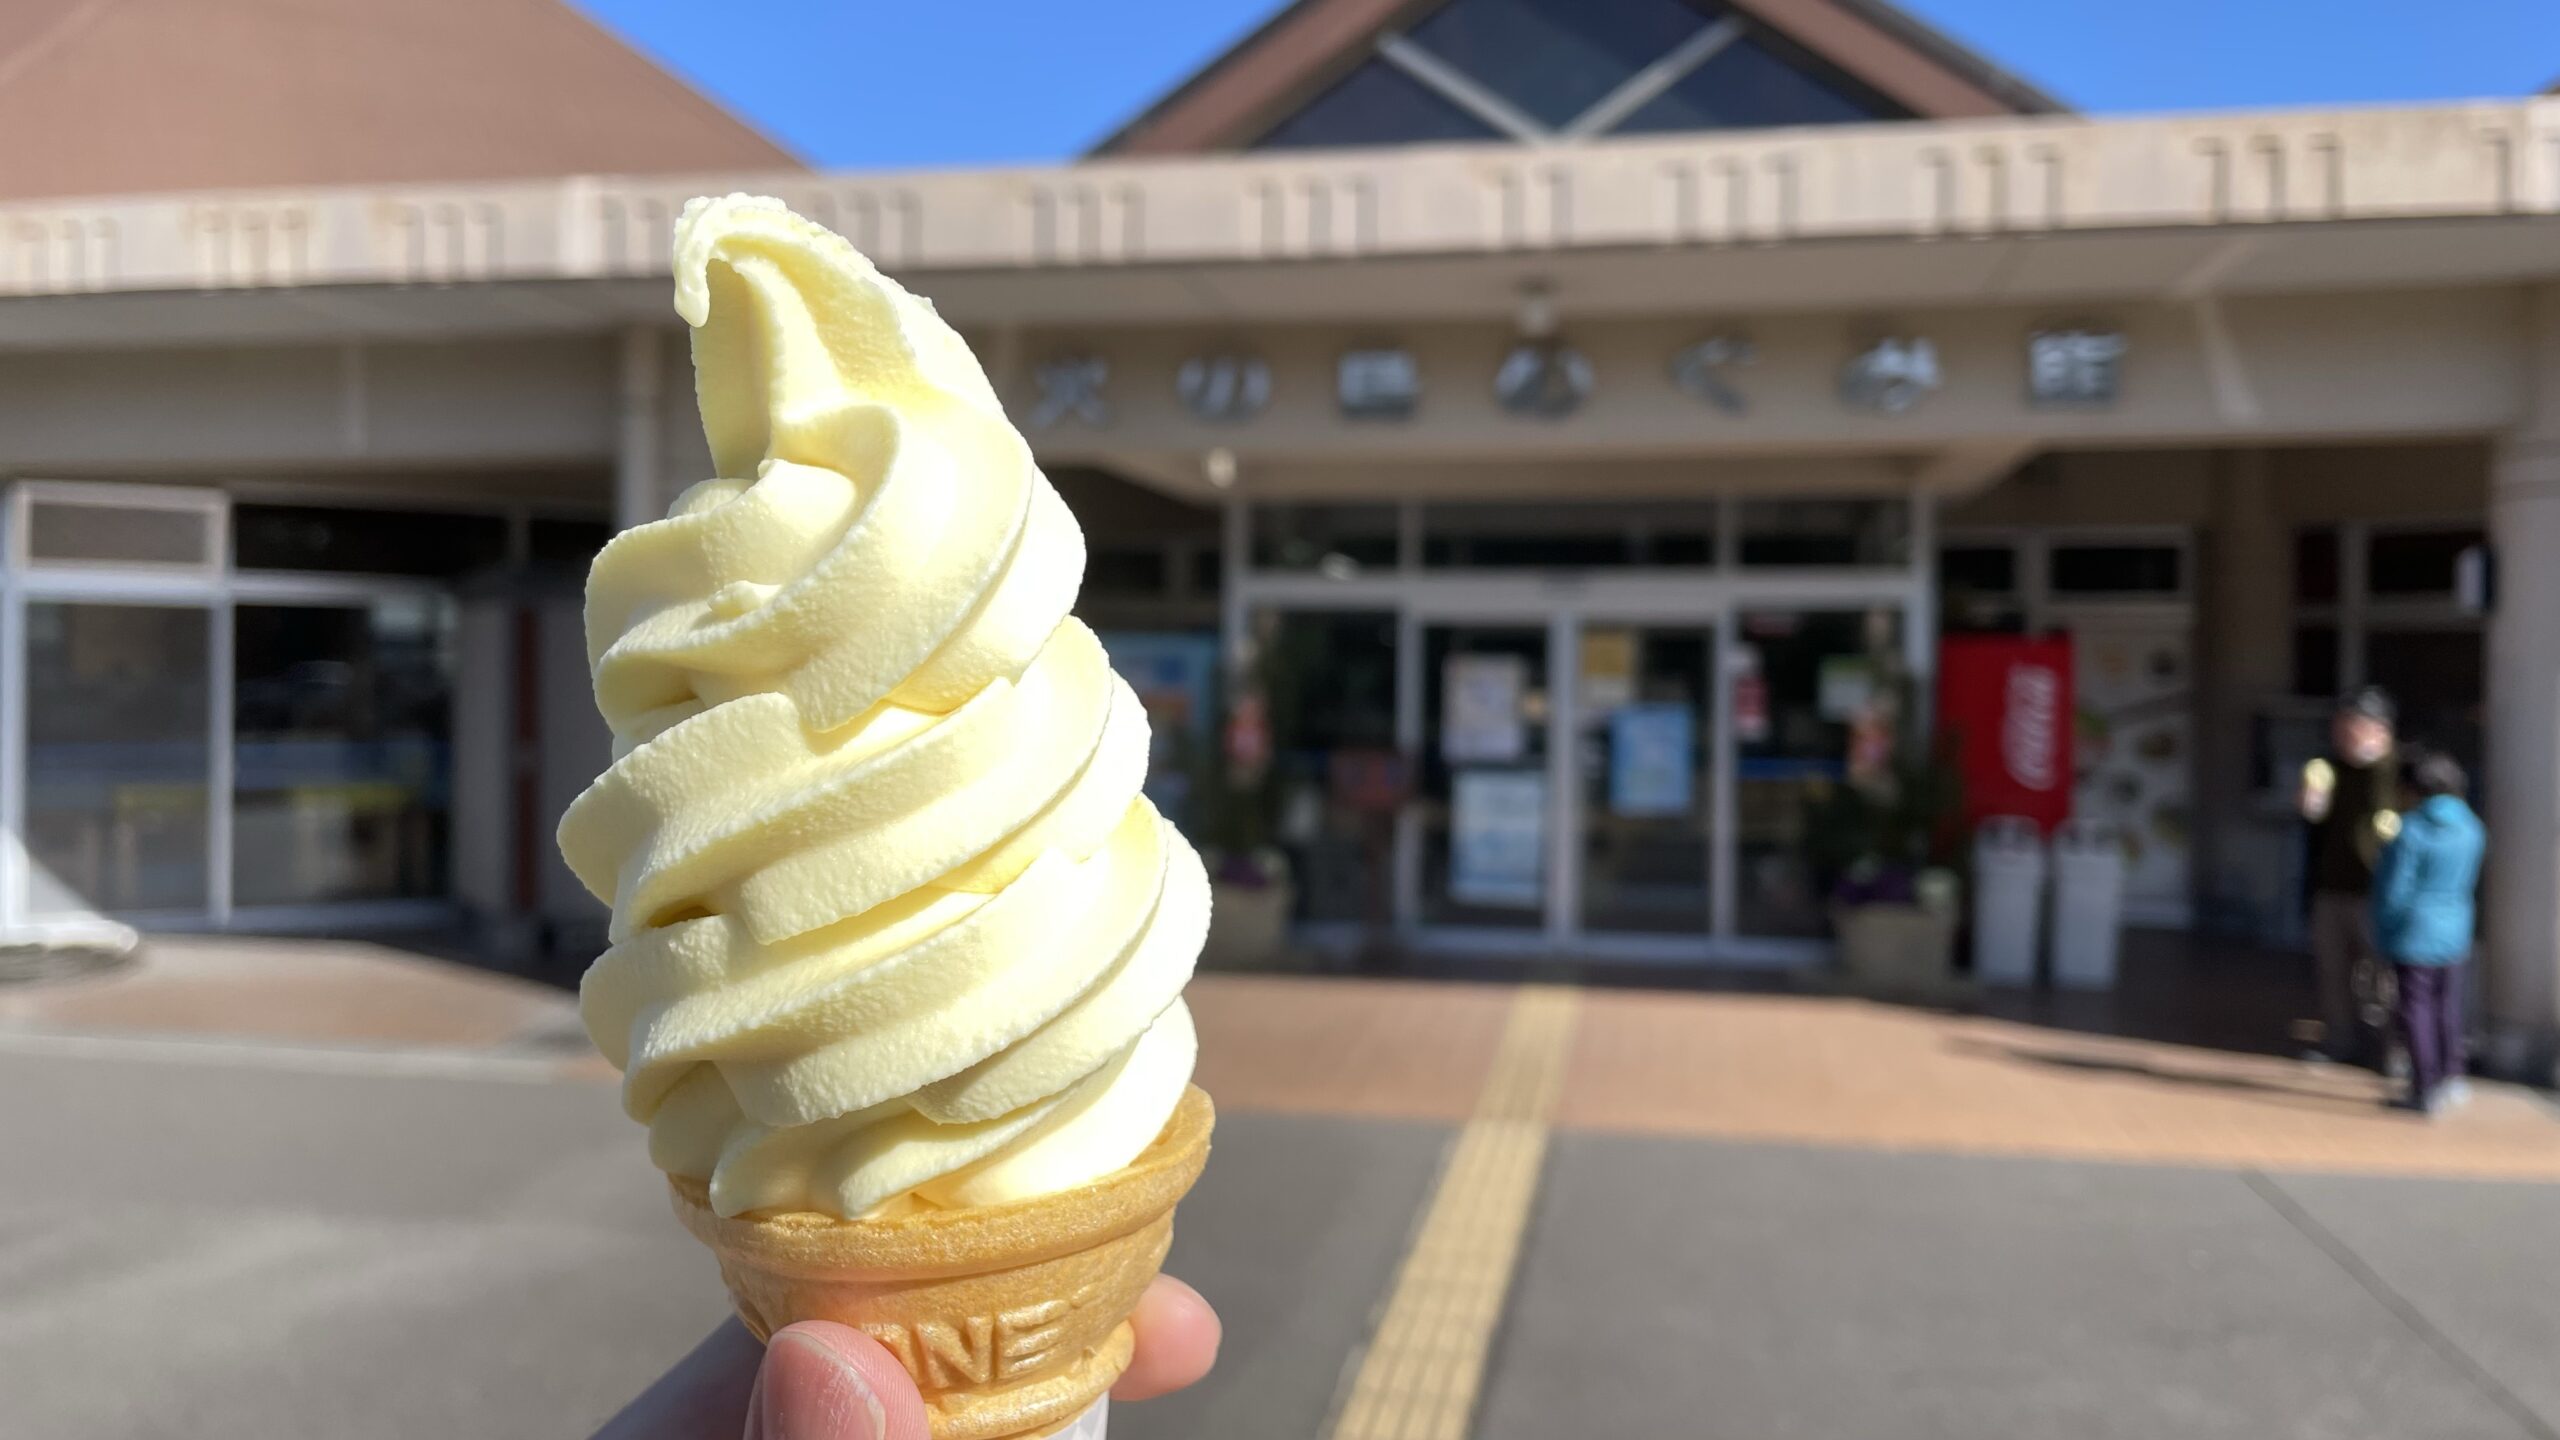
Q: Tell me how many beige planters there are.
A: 2